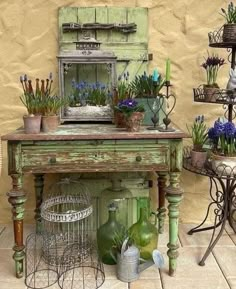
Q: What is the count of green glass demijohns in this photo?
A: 3